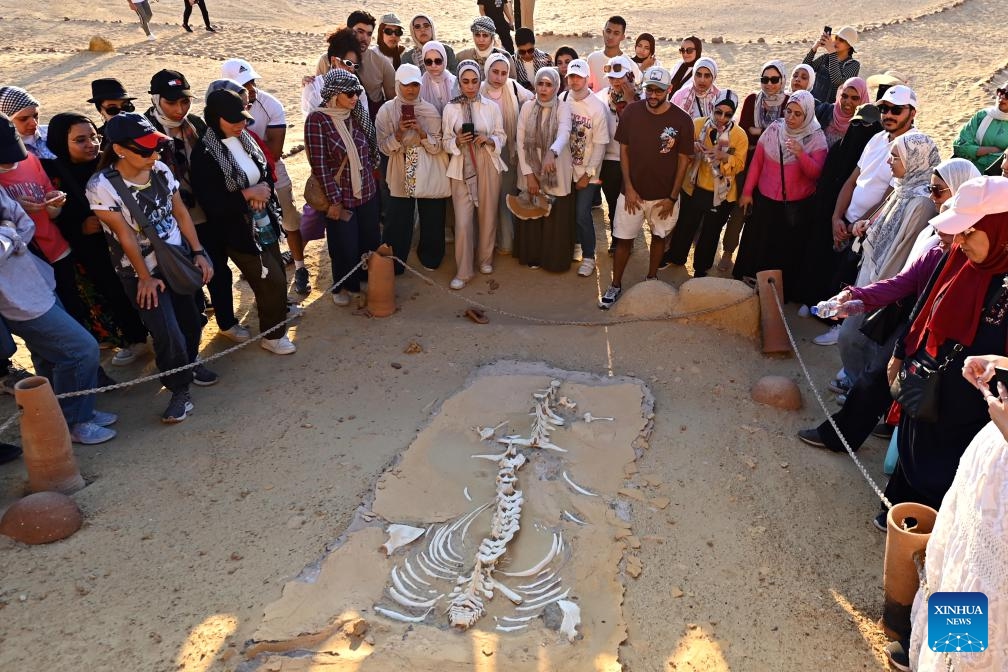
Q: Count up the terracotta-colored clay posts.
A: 4